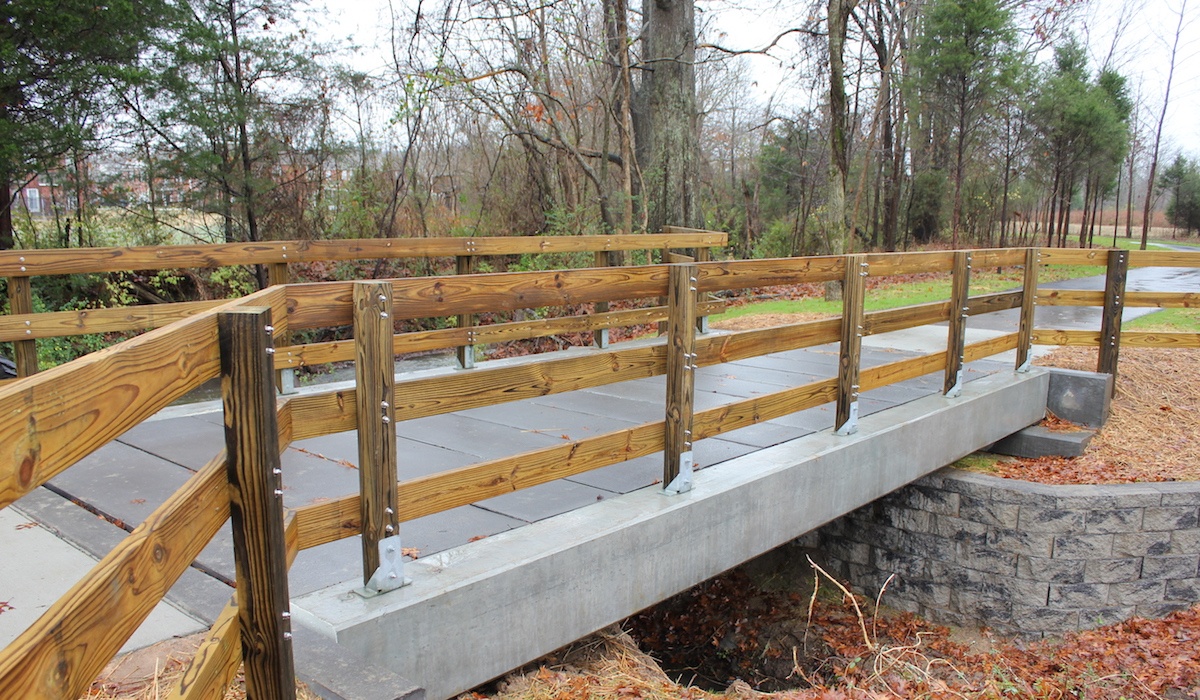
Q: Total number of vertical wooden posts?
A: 13